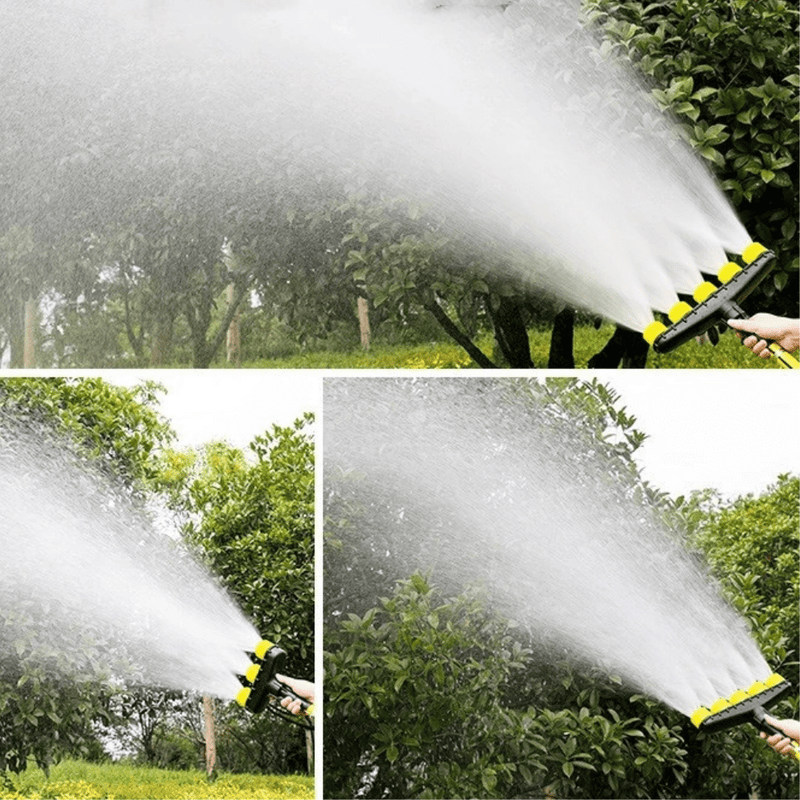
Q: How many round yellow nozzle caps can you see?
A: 13